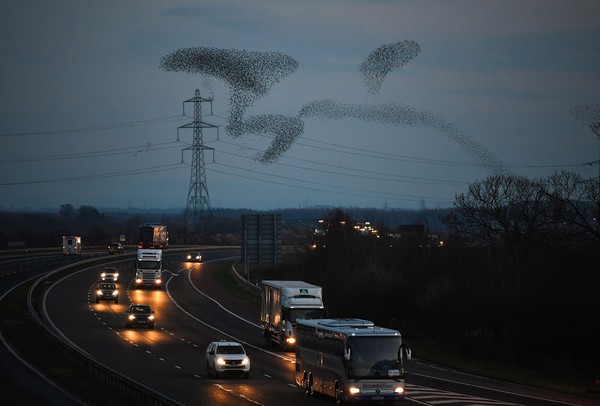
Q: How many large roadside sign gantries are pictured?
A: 1